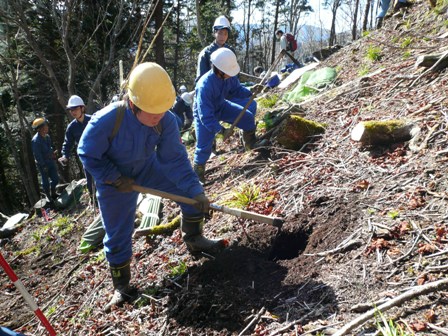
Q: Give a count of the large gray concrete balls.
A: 0